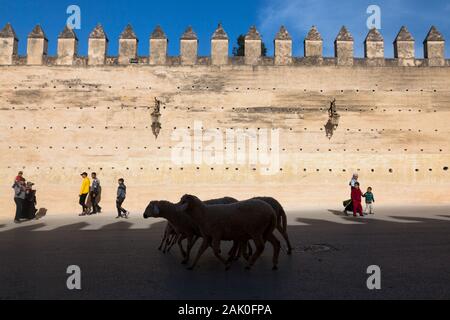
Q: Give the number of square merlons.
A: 15